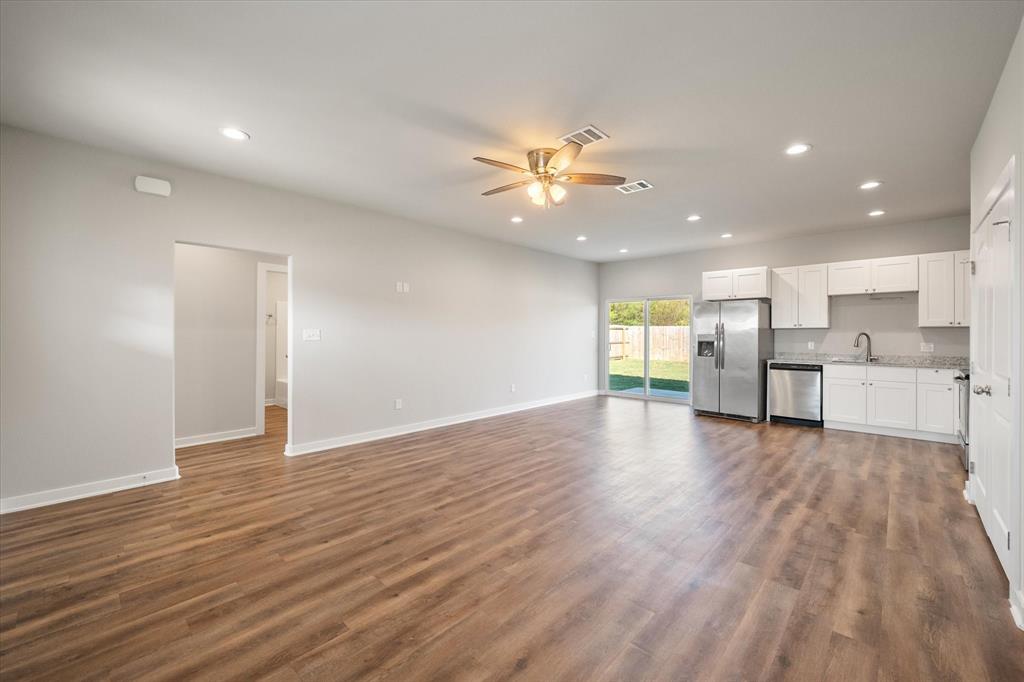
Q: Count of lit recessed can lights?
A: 9